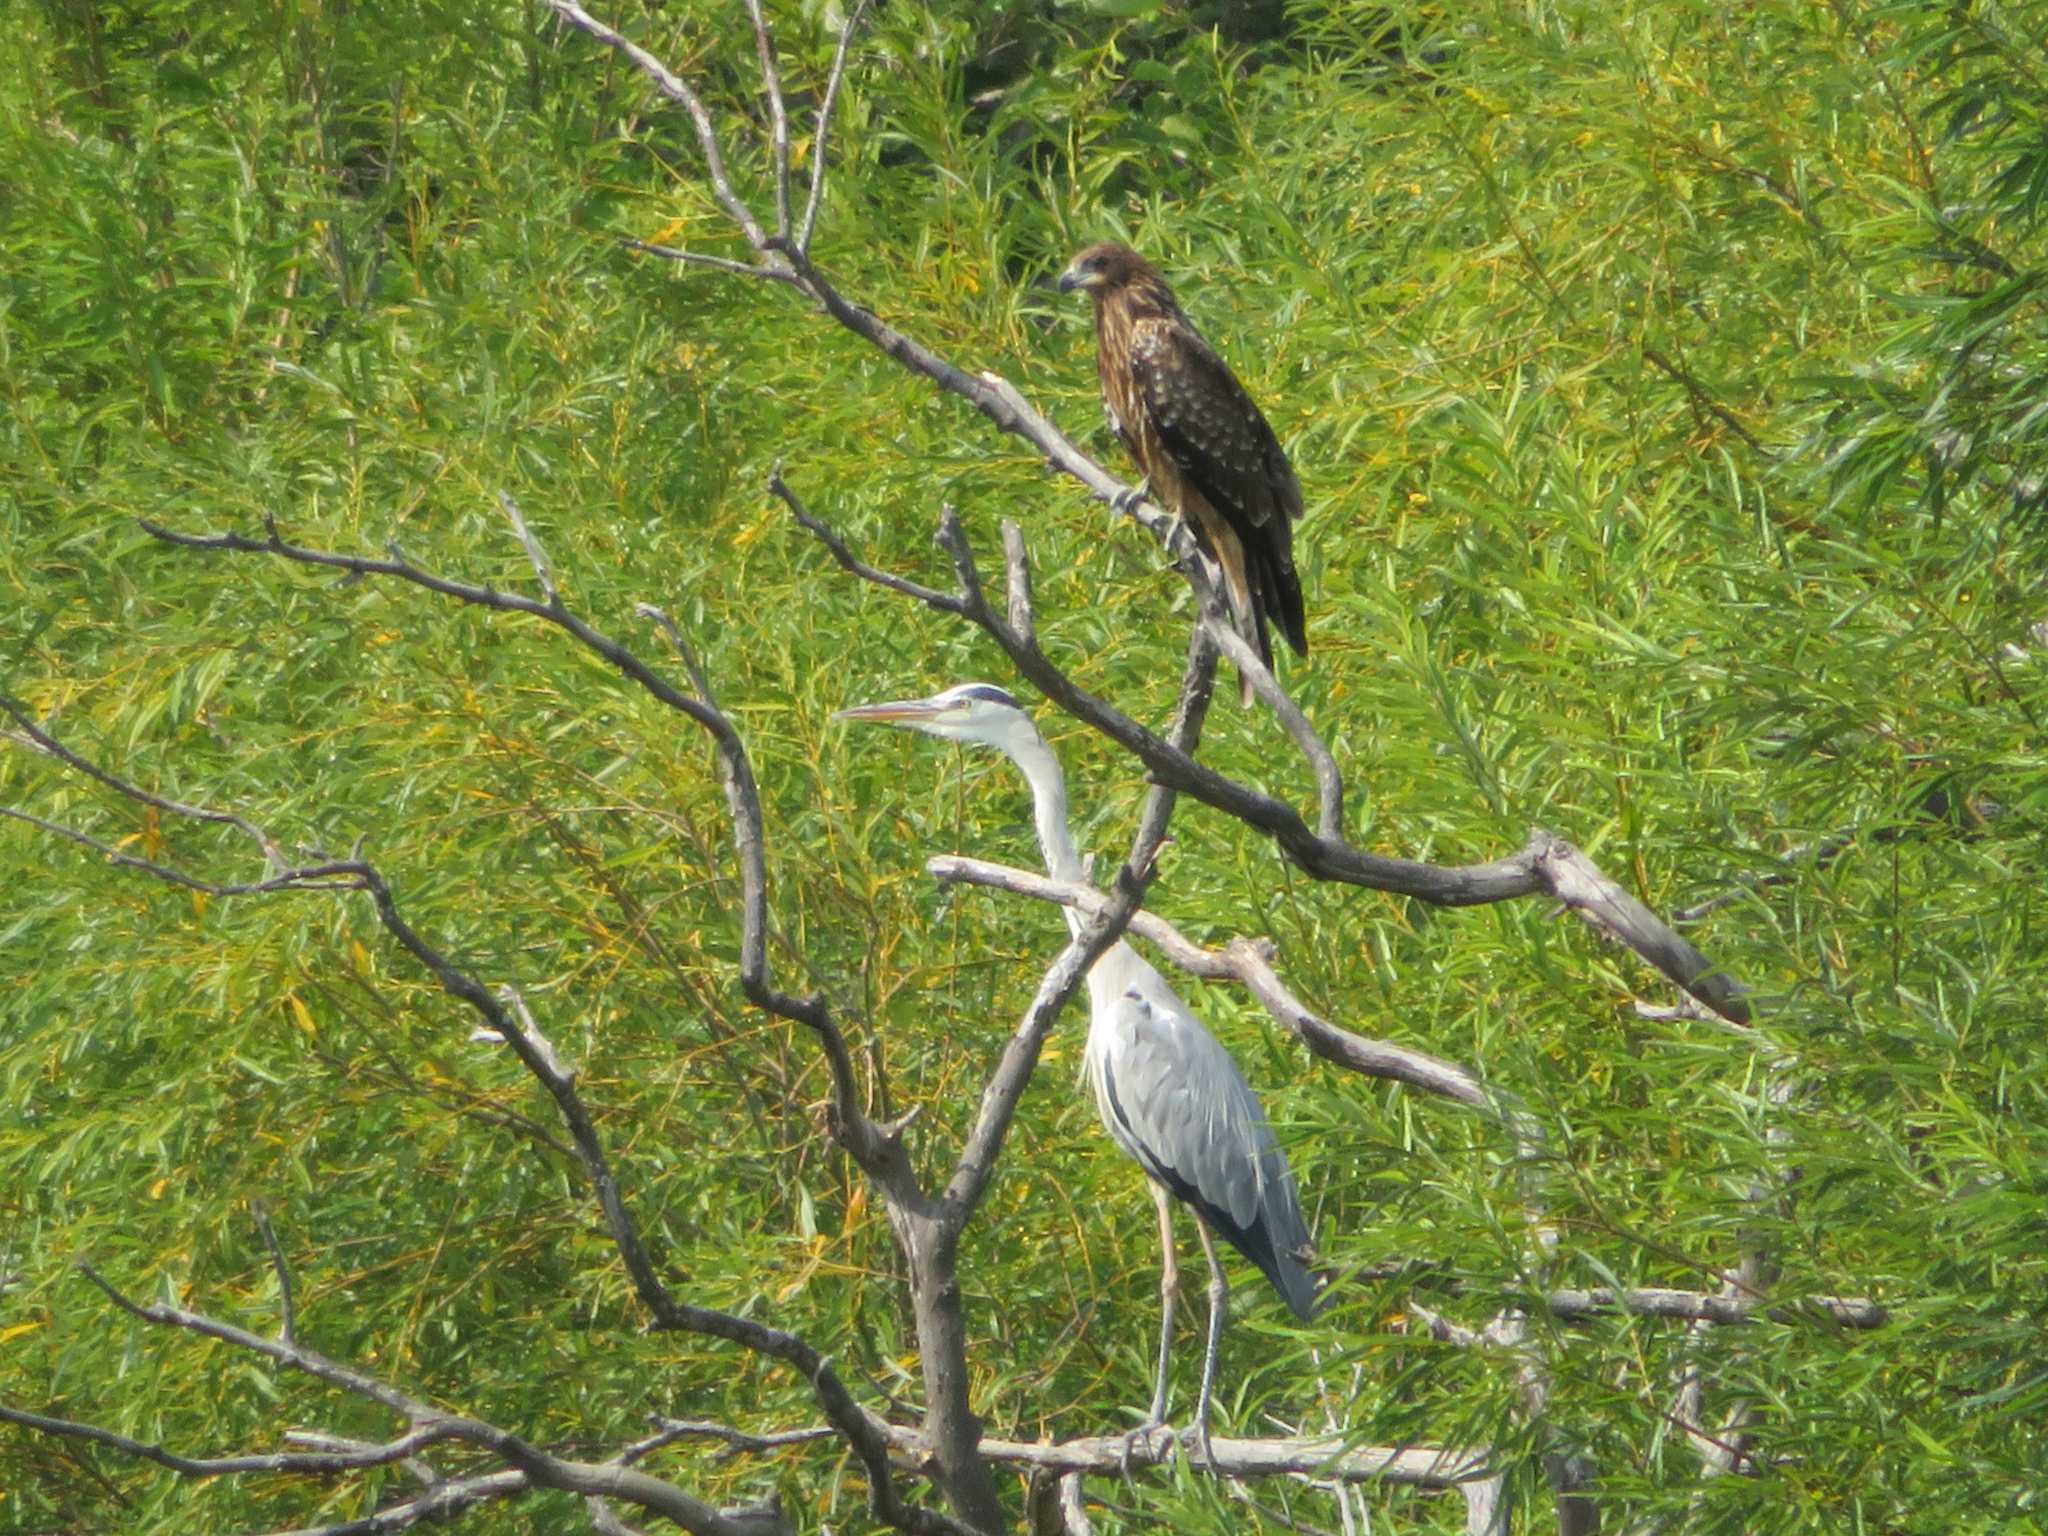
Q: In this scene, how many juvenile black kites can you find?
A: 1